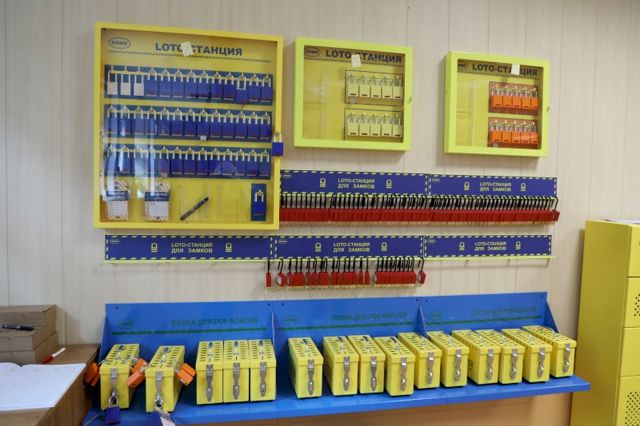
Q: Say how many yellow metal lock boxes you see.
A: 15